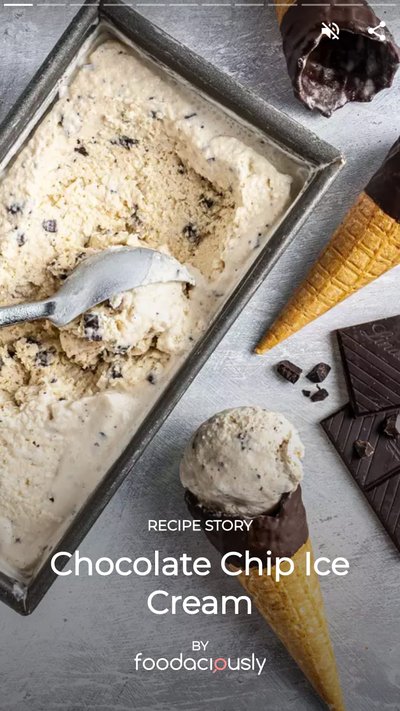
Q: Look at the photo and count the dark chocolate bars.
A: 2